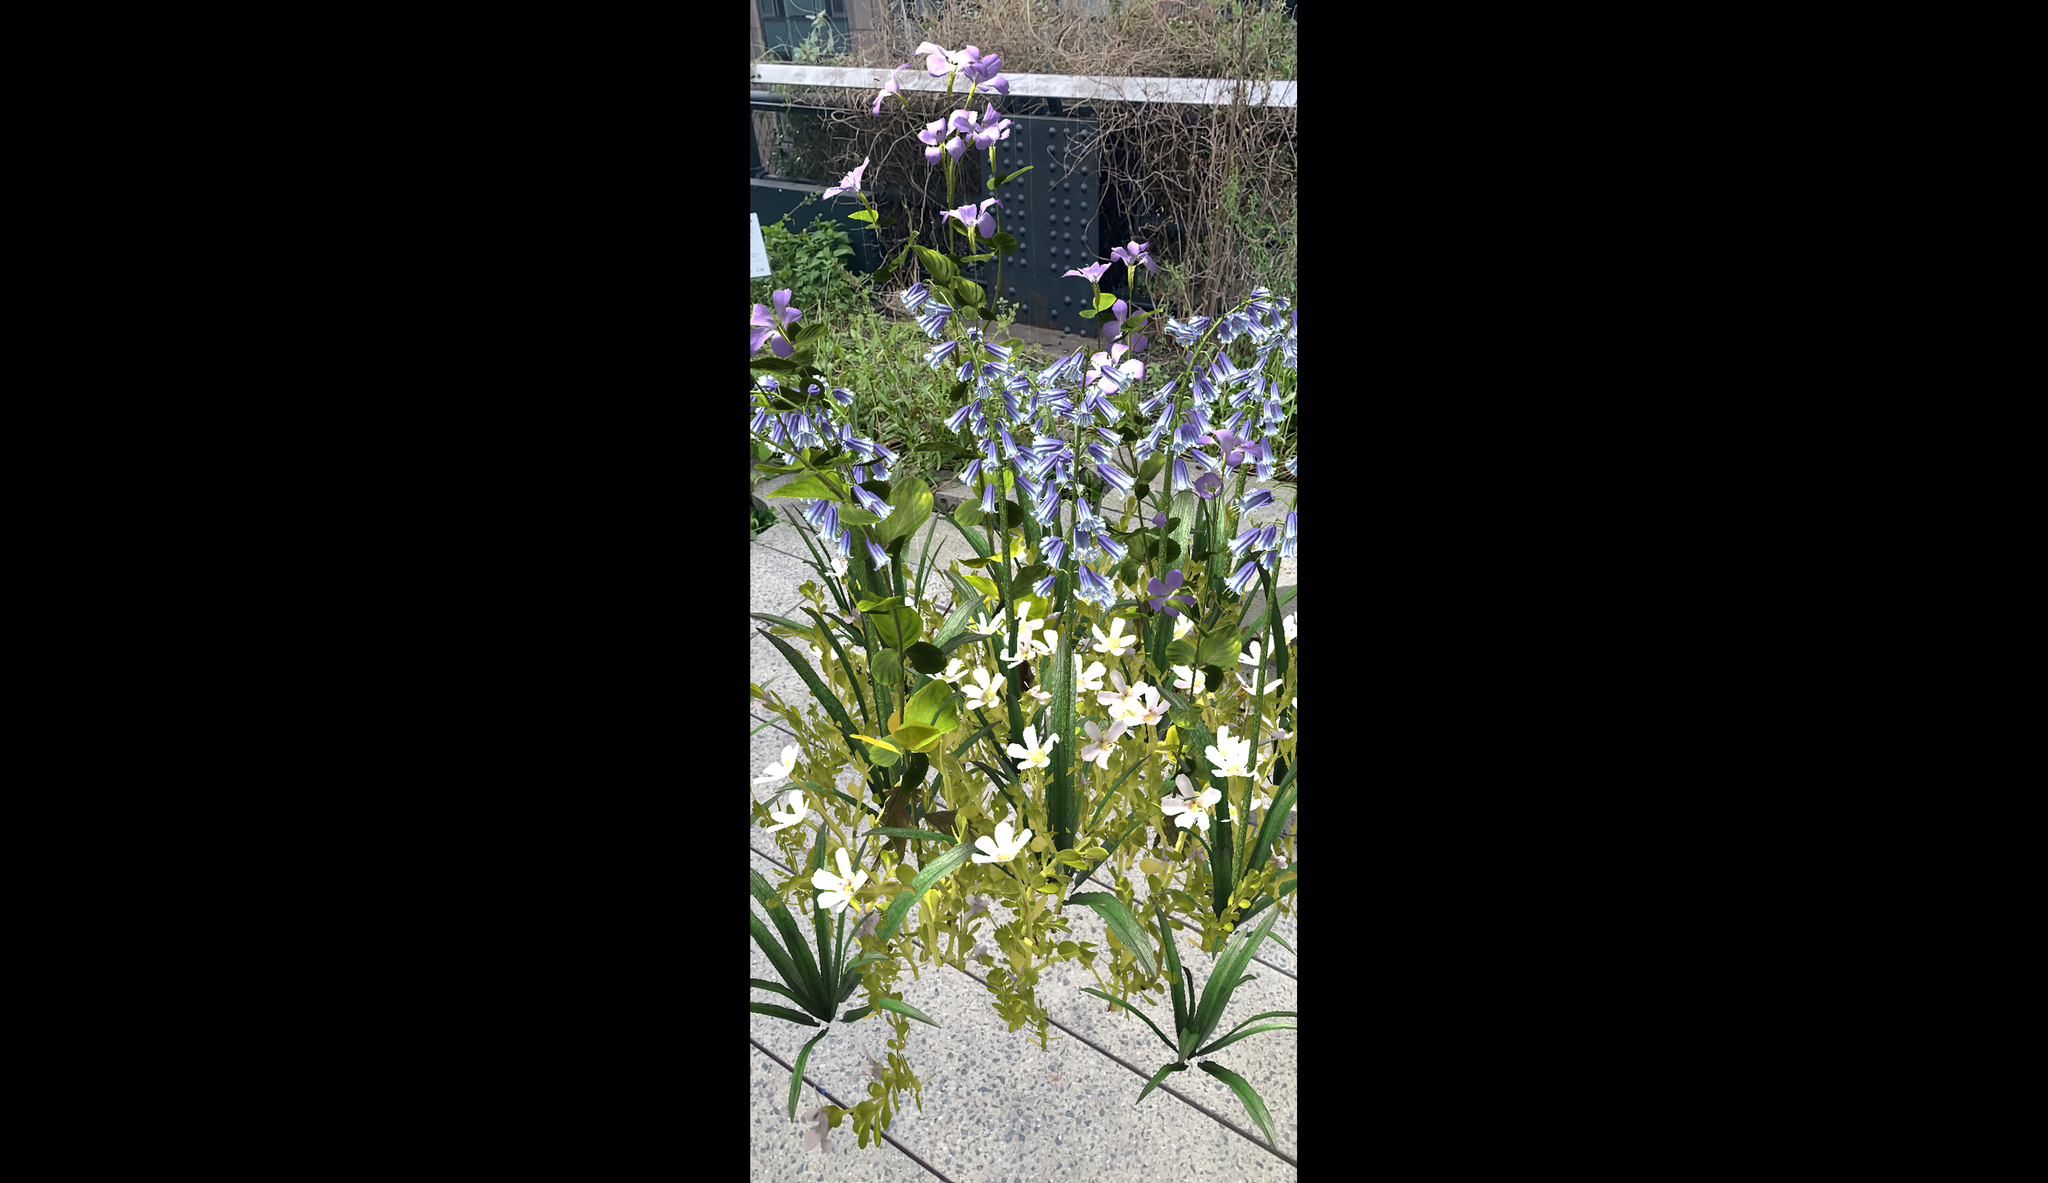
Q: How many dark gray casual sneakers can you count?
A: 0